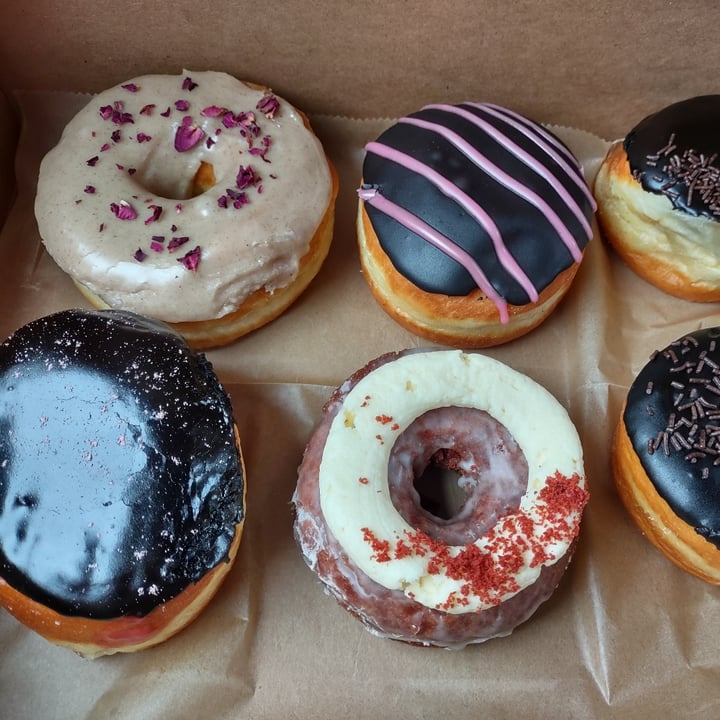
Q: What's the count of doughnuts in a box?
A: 6